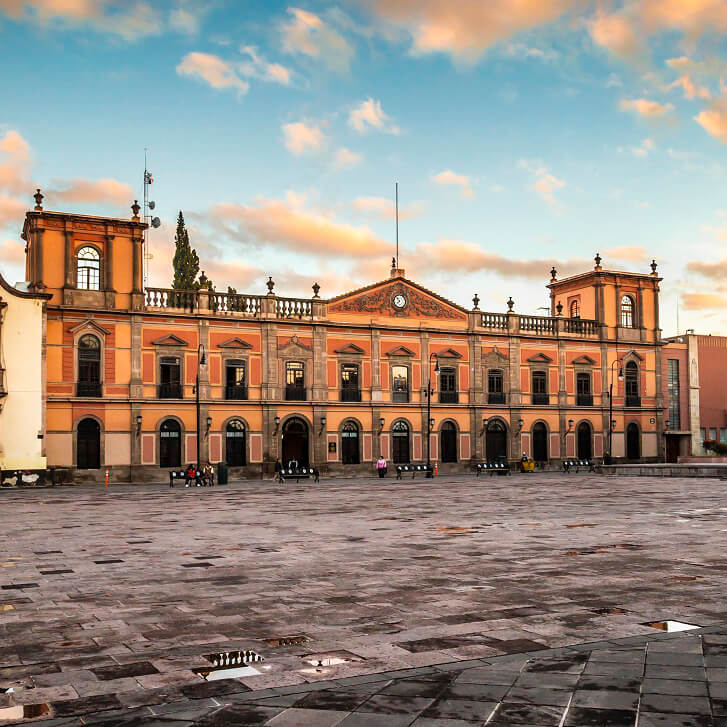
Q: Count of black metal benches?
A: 5